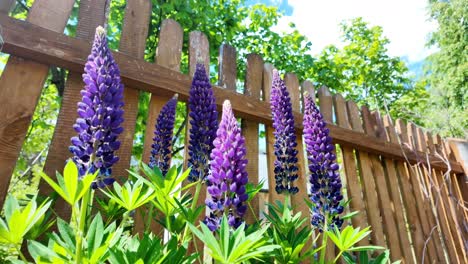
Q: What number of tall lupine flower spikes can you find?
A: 6